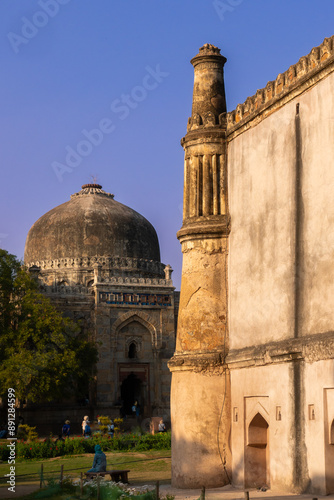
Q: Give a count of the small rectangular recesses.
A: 3